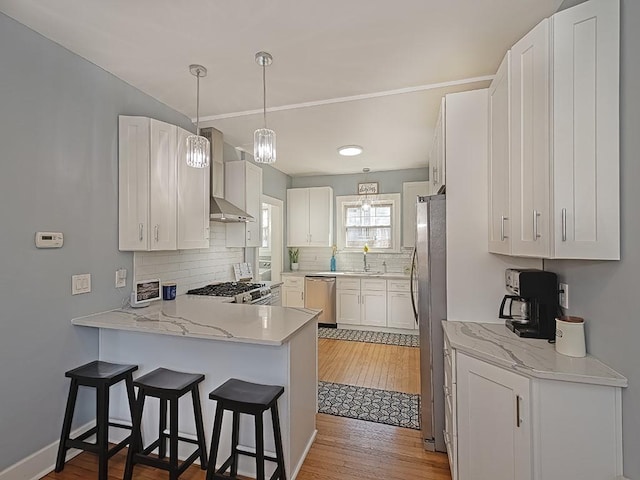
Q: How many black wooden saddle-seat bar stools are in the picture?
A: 3